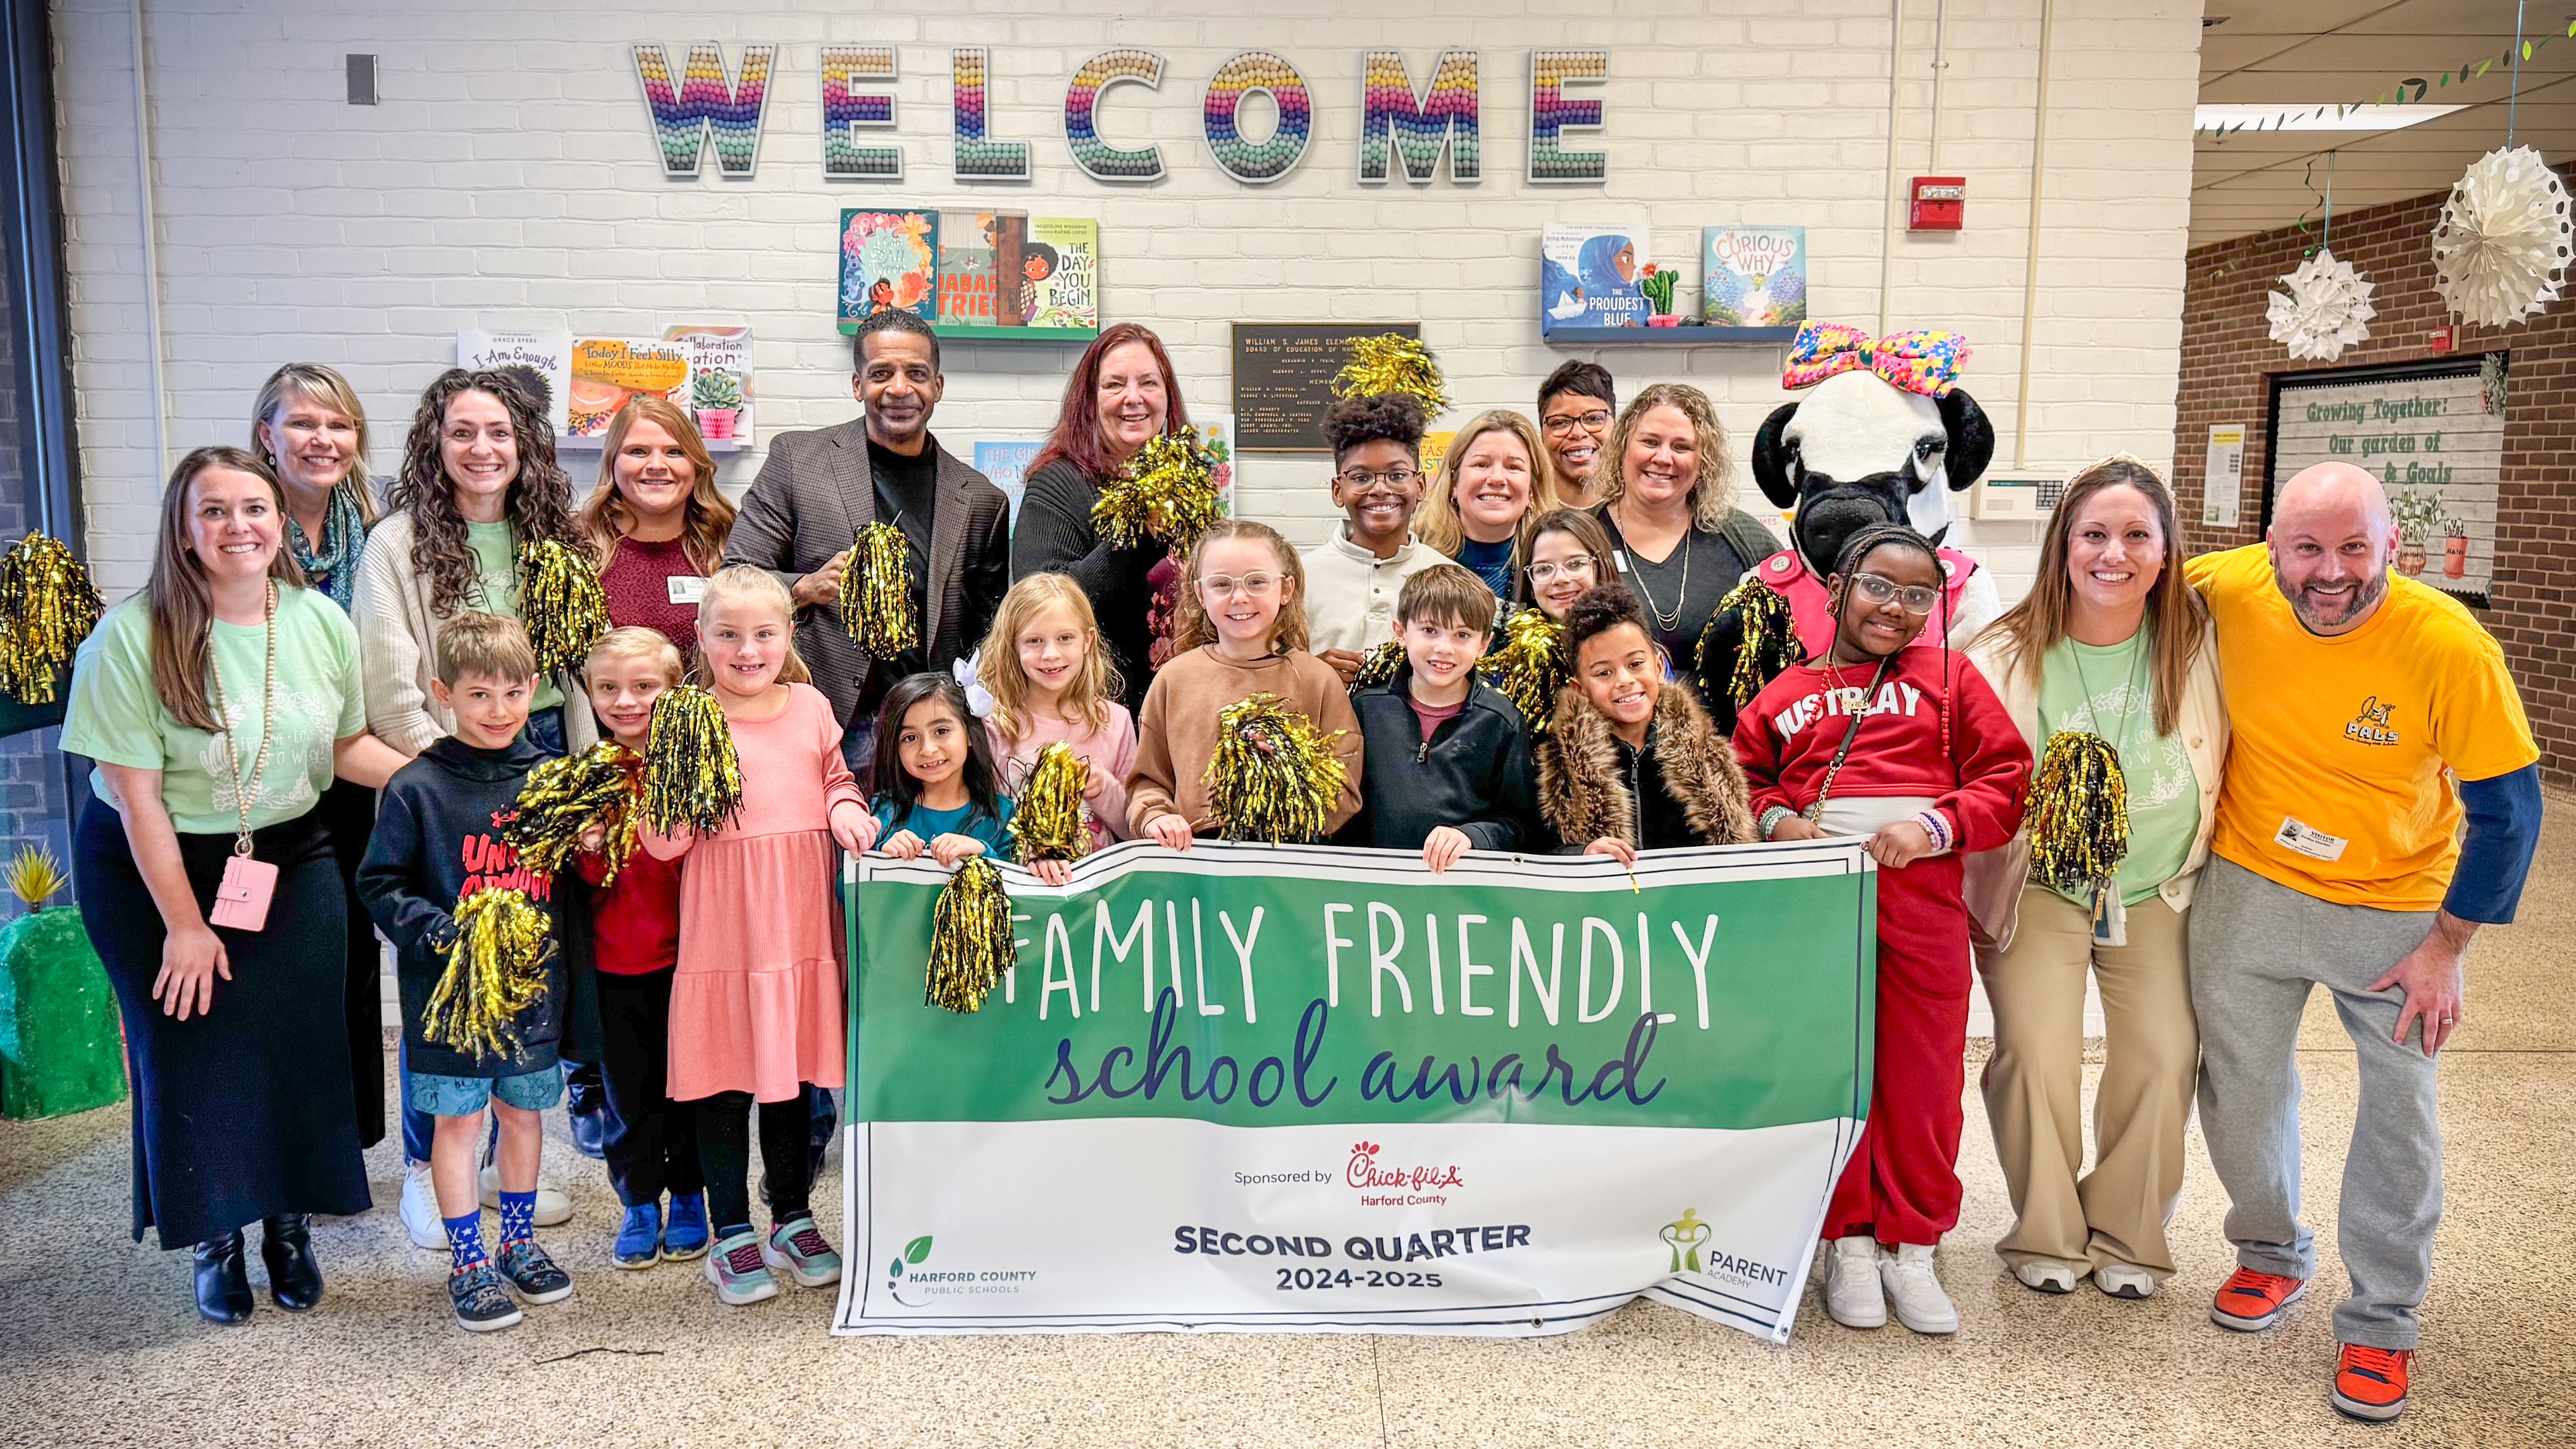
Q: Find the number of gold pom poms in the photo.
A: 15